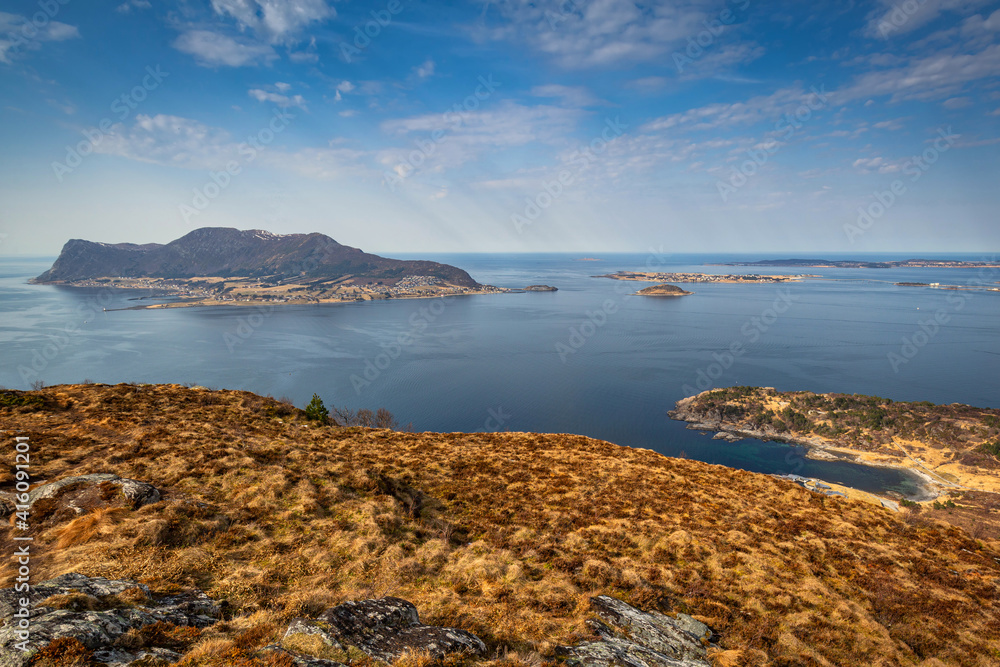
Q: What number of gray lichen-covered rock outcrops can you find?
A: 4